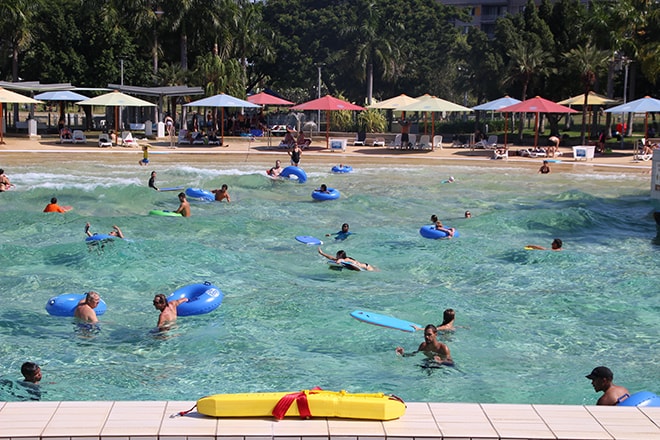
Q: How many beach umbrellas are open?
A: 13